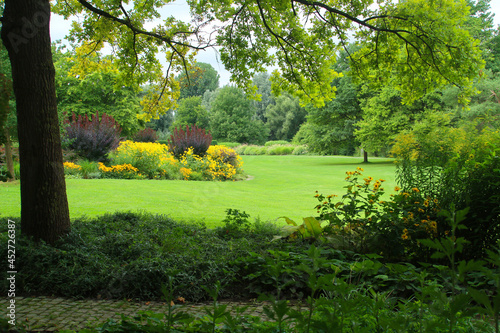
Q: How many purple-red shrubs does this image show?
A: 3